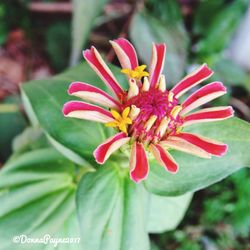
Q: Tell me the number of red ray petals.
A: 12